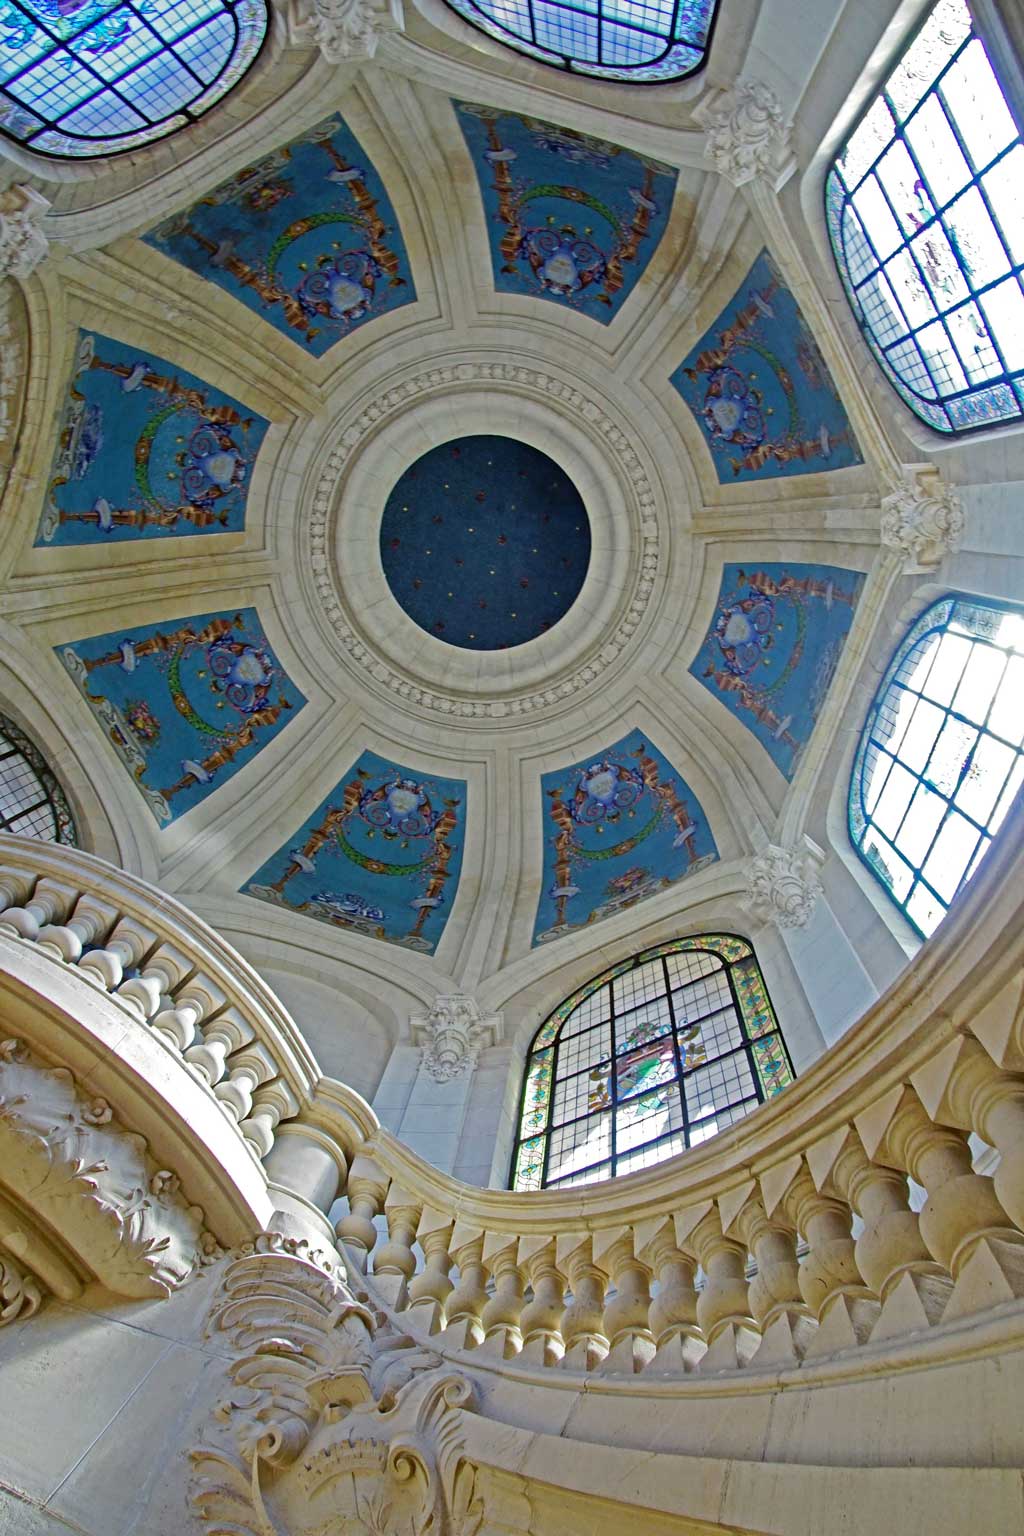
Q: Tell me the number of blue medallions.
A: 8